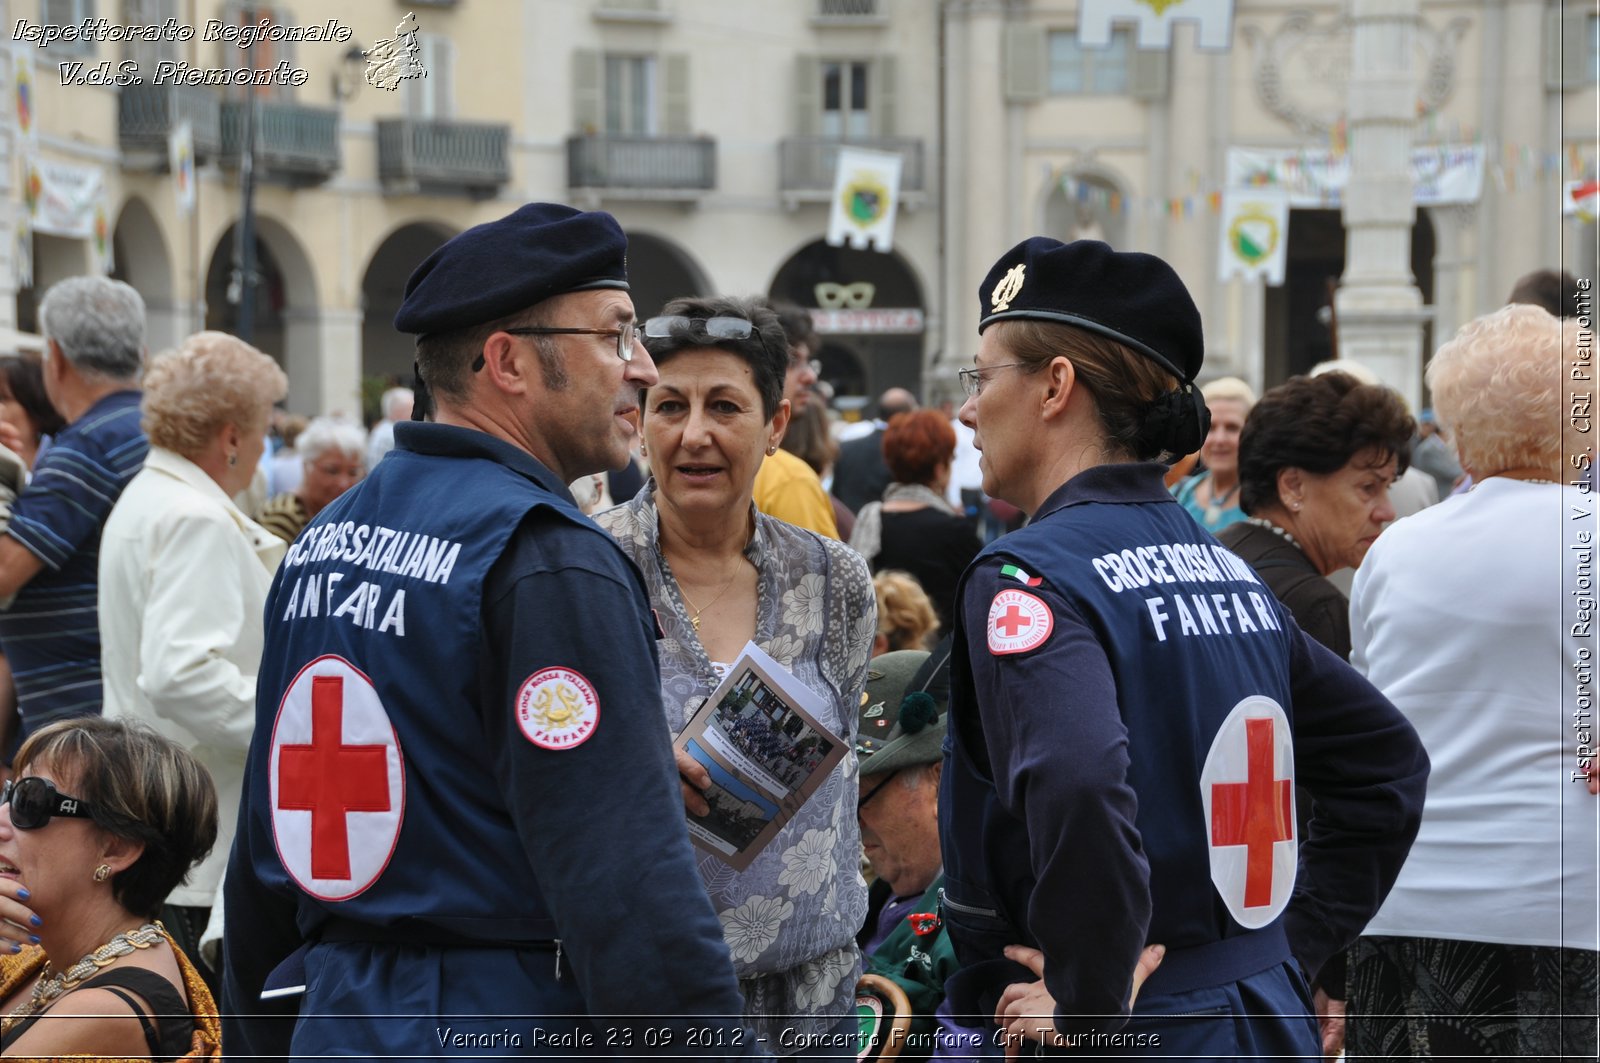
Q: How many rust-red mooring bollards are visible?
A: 0